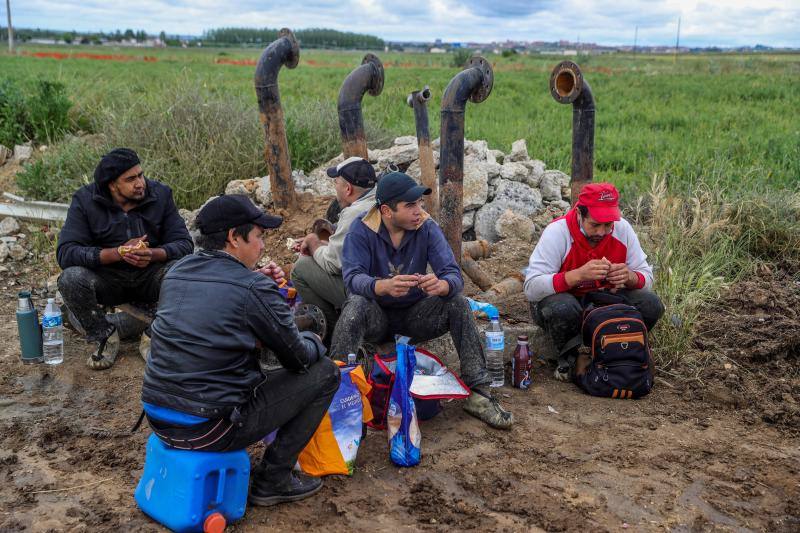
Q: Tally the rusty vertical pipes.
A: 5